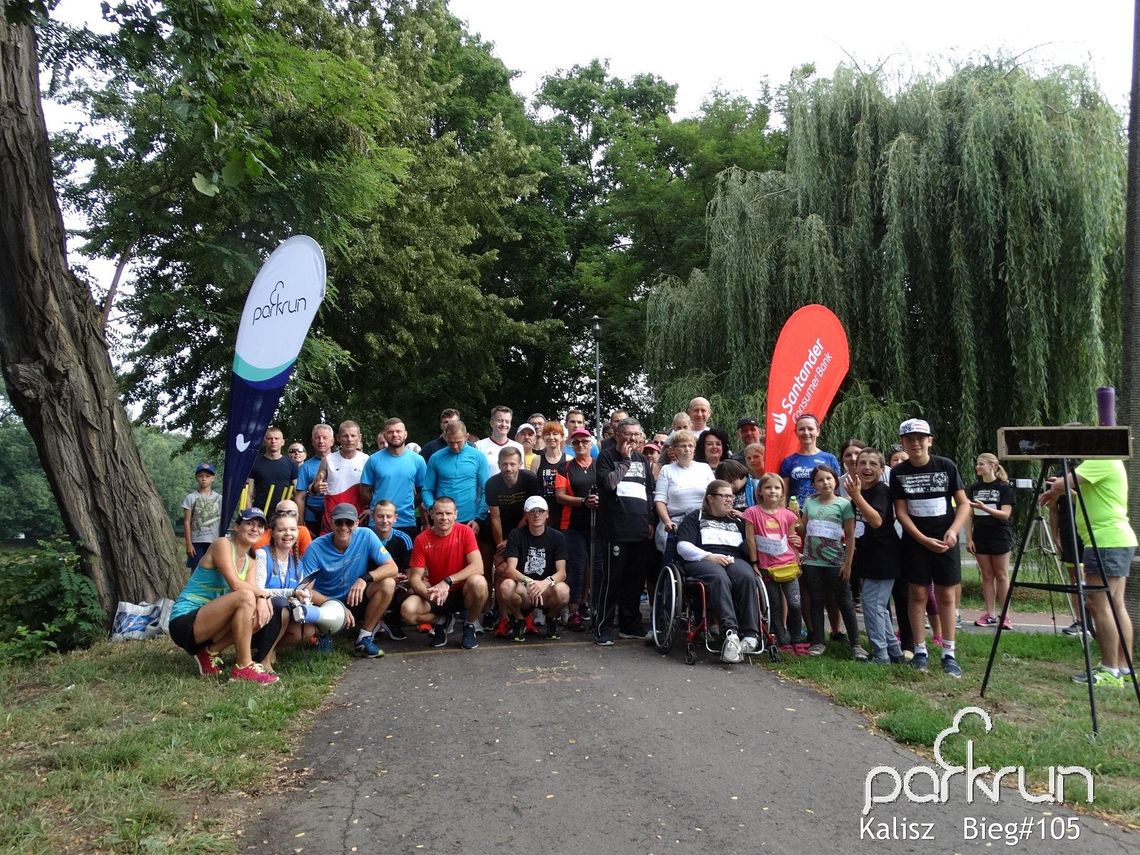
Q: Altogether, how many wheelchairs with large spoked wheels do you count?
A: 1